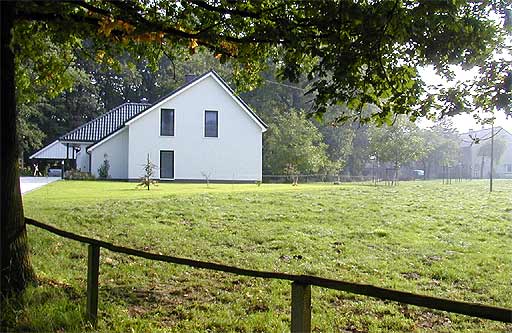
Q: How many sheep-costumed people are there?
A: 0